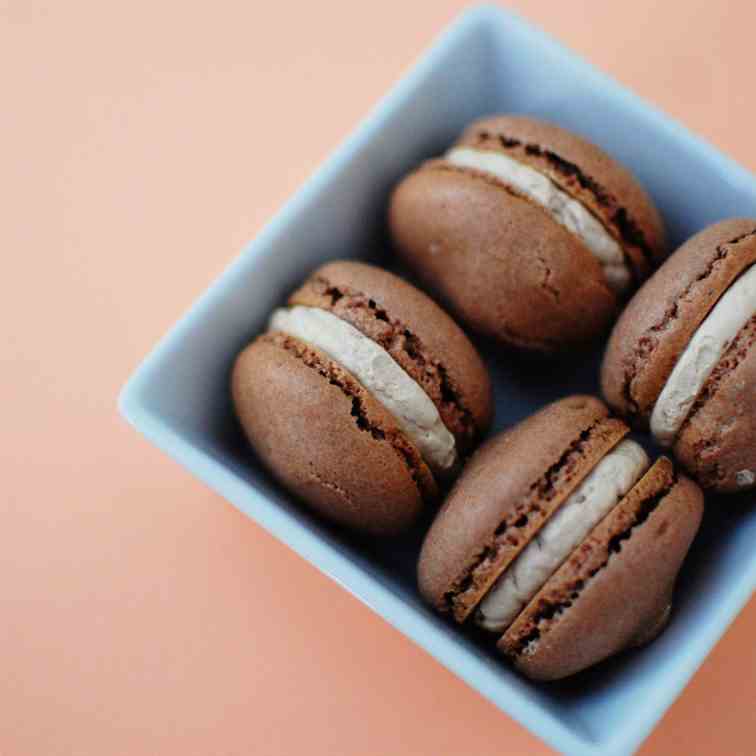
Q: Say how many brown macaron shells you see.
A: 8